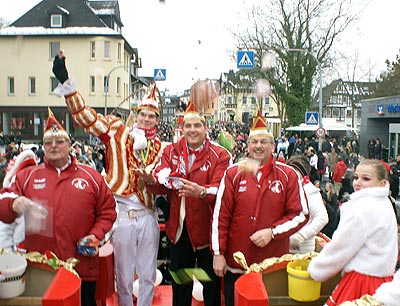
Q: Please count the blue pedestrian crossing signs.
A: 3